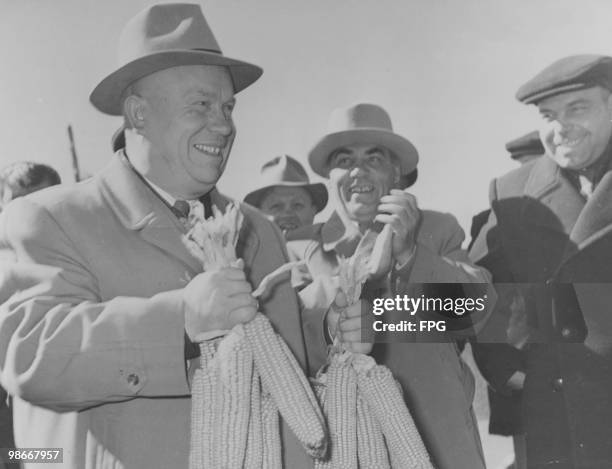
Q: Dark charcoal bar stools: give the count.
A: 0